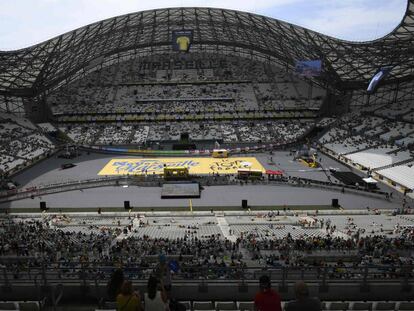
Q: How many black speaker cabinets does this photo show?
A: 4